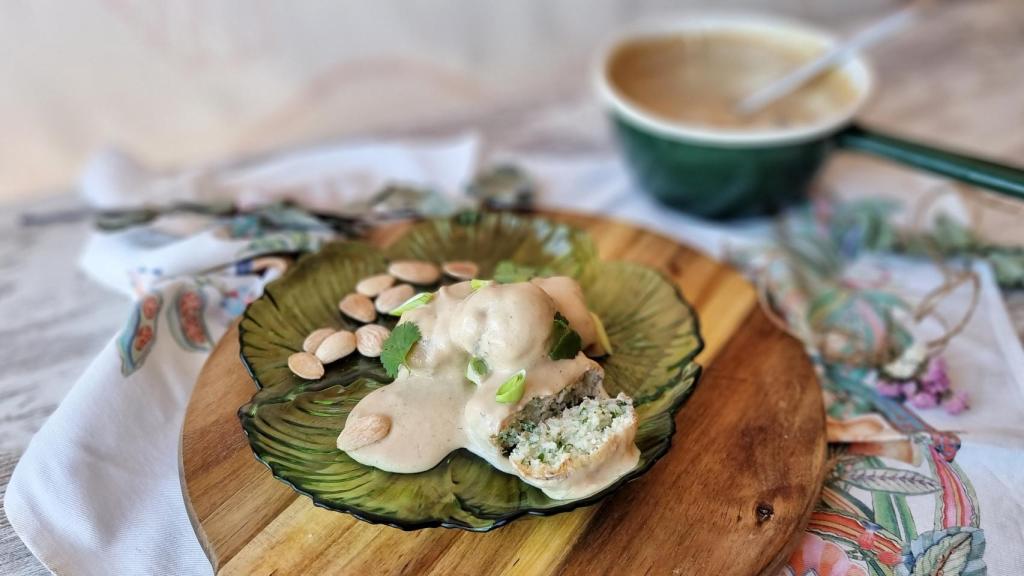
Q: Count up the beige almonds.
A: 10